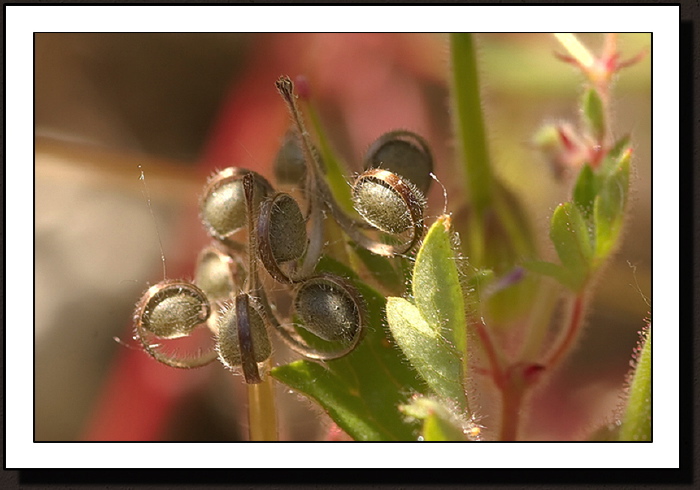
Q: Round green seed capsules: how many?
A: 9